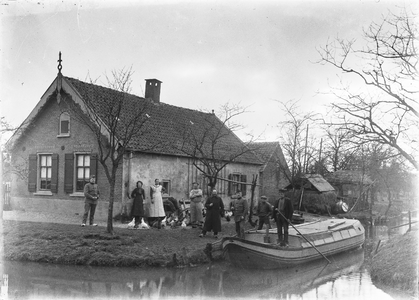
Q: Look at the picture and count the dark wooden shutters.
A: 6